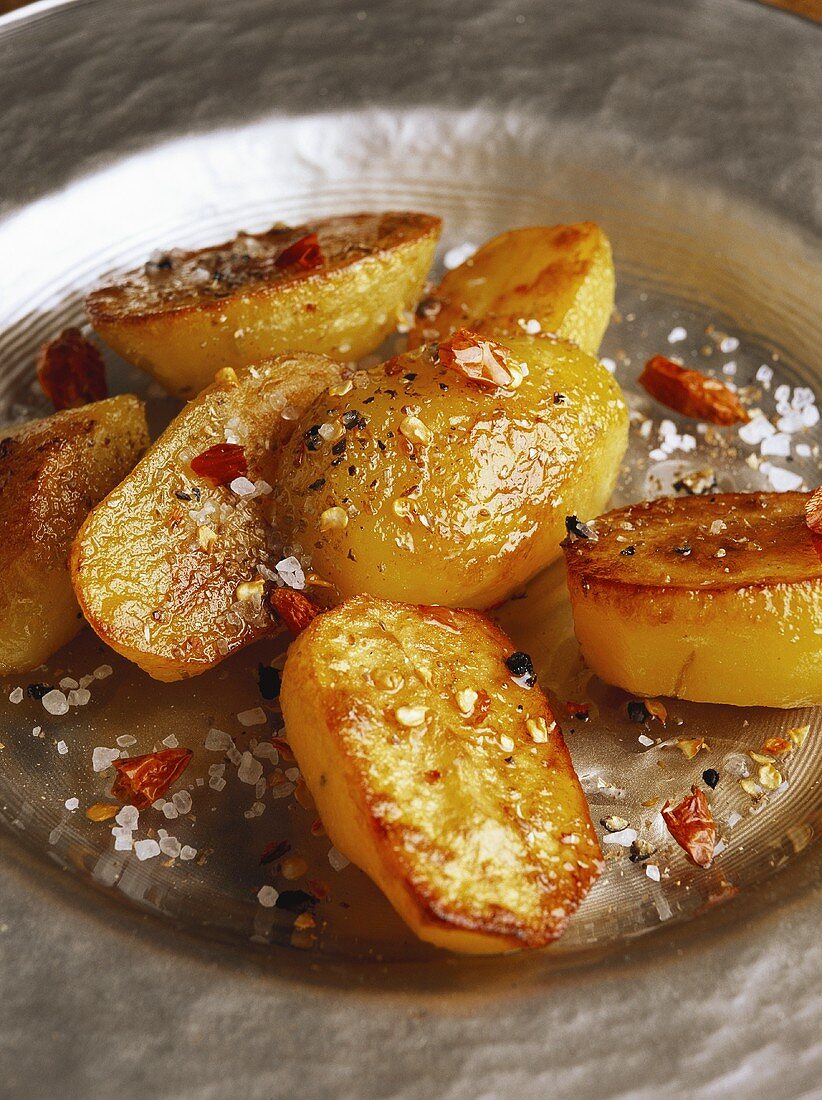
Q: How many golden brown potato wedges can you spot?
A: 7